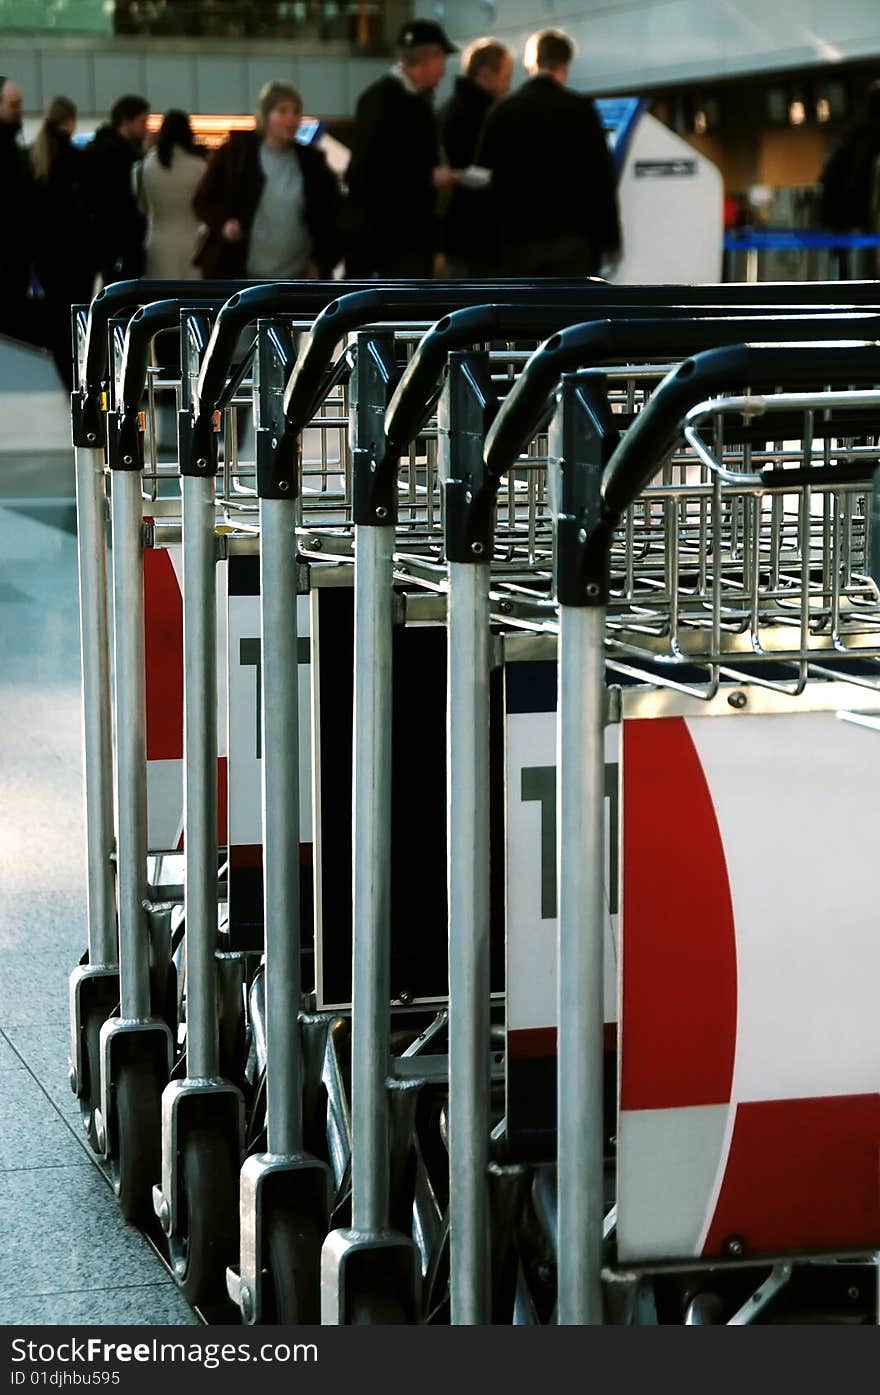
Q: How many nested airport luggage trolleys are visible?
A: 7